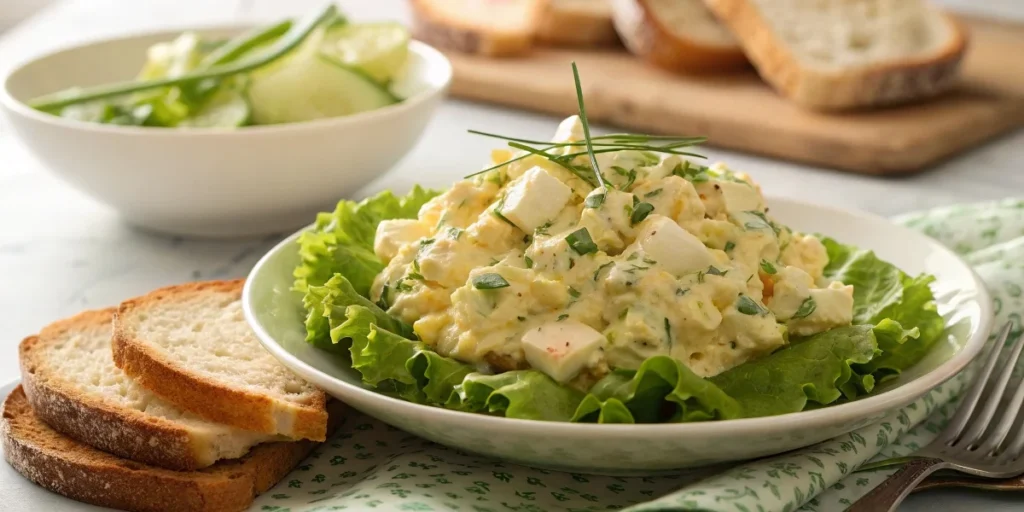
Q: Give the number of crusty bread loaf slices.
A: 7